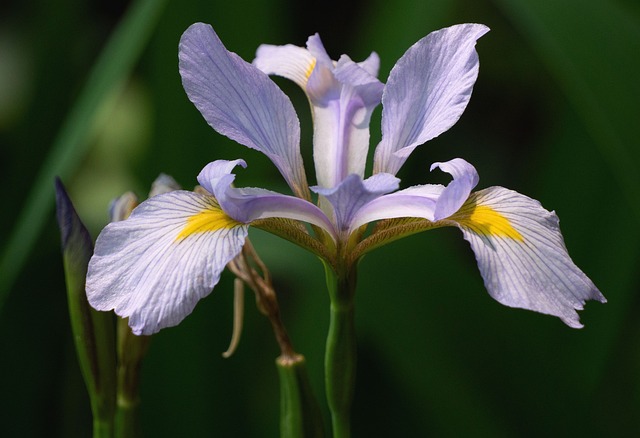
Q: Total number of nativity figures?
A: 0